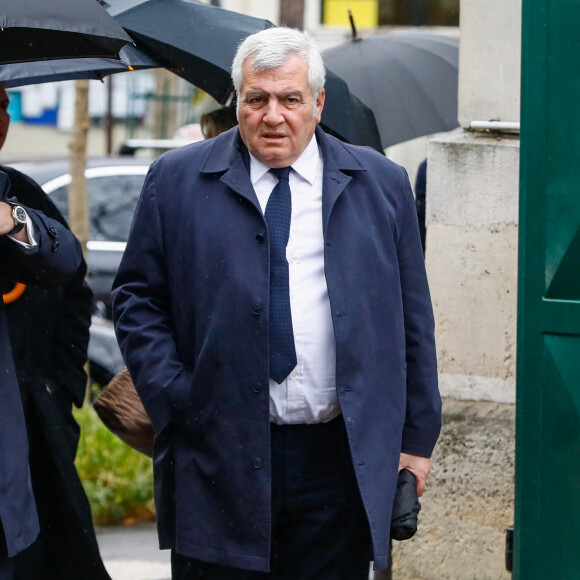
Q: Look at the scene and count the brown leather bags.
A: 1